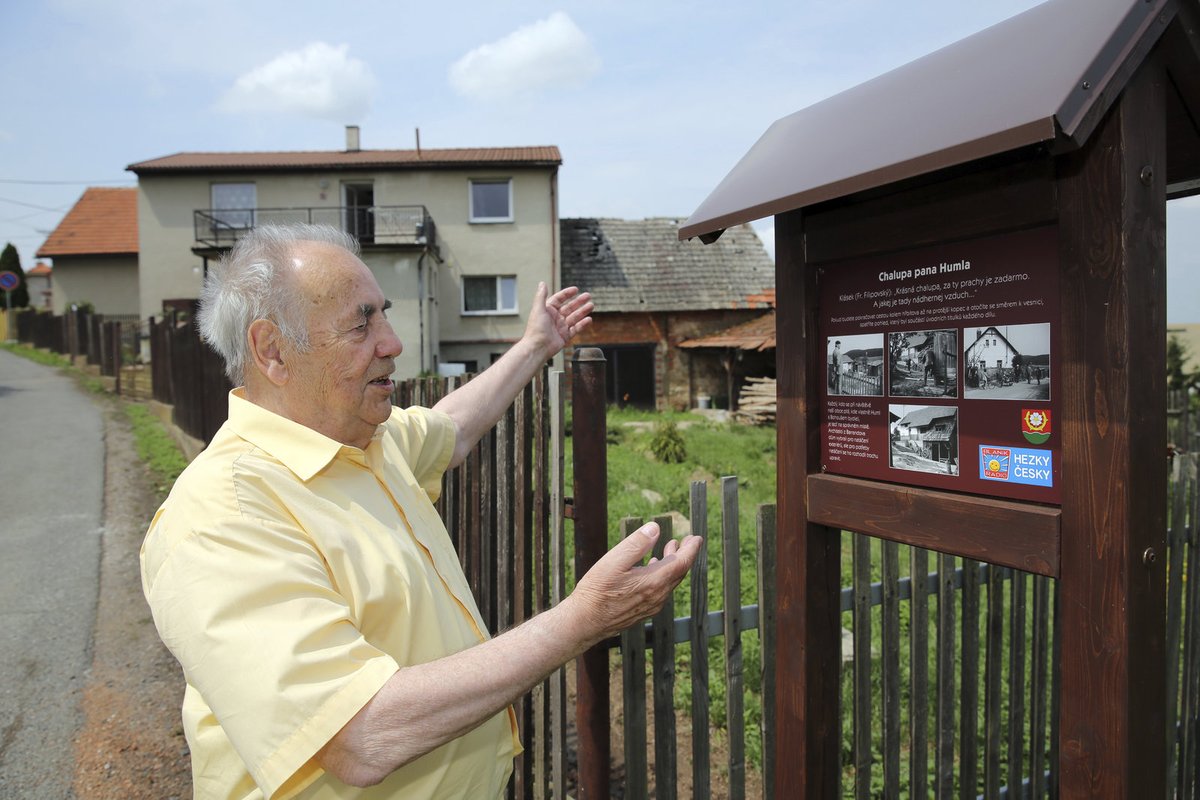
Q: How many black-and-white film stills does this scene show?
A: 4